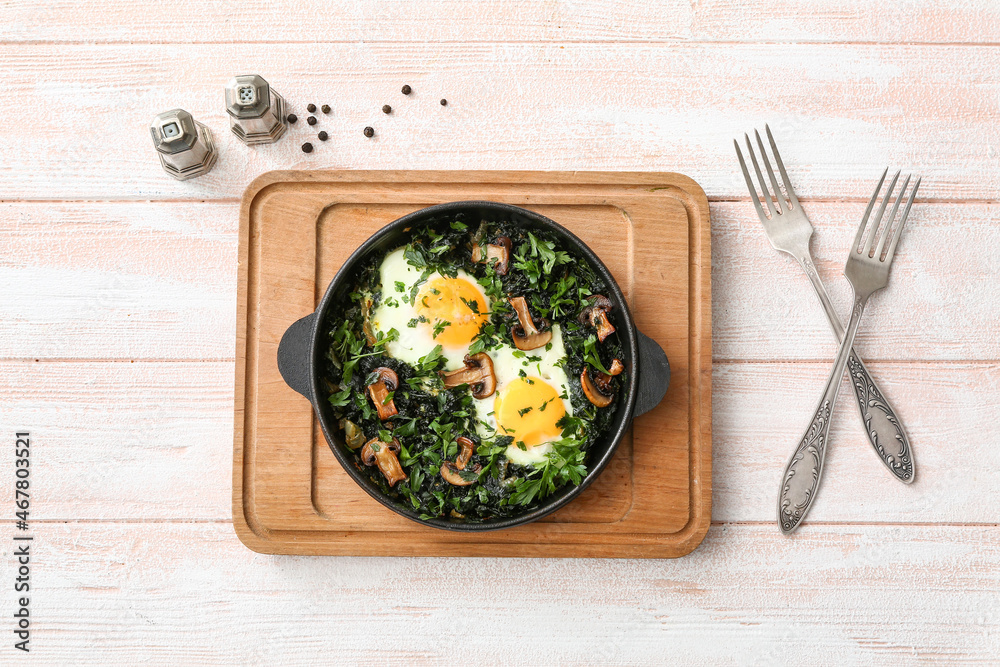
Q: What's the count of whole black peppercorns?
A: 10